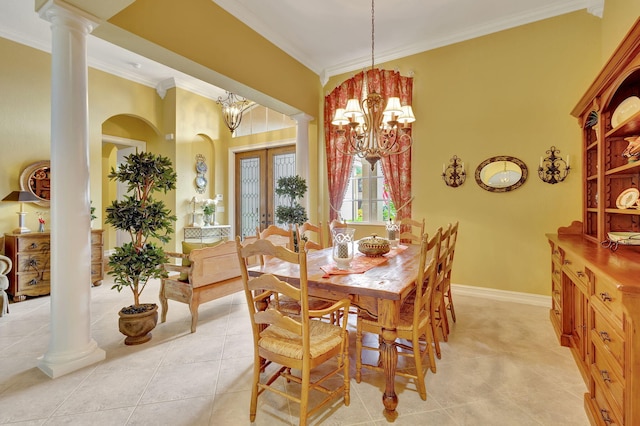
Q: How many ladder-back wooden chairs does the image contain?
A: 8